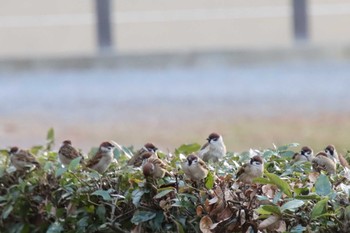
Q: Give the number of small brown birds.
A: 11